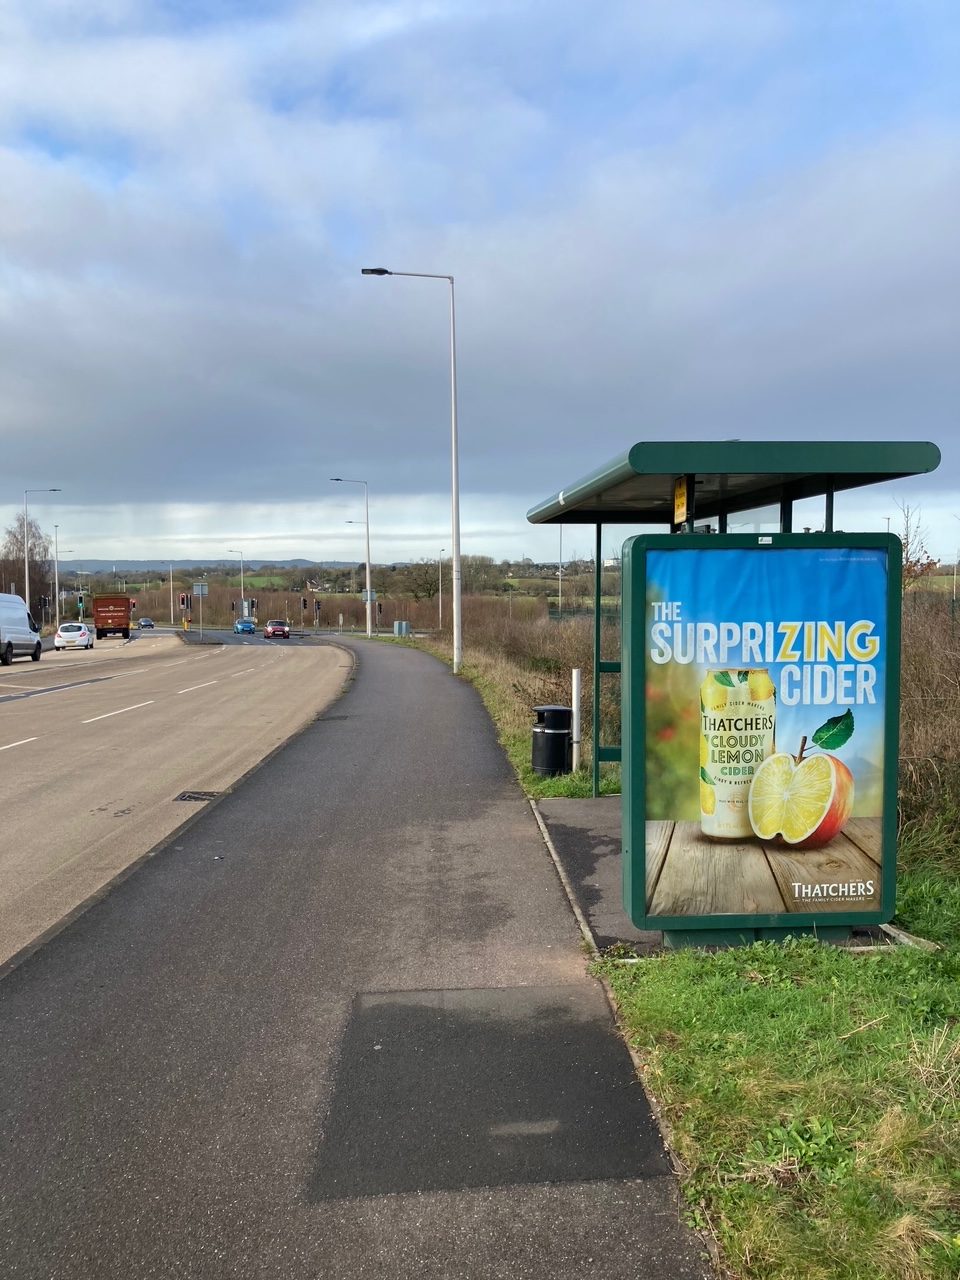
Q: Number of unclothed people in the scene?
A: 0